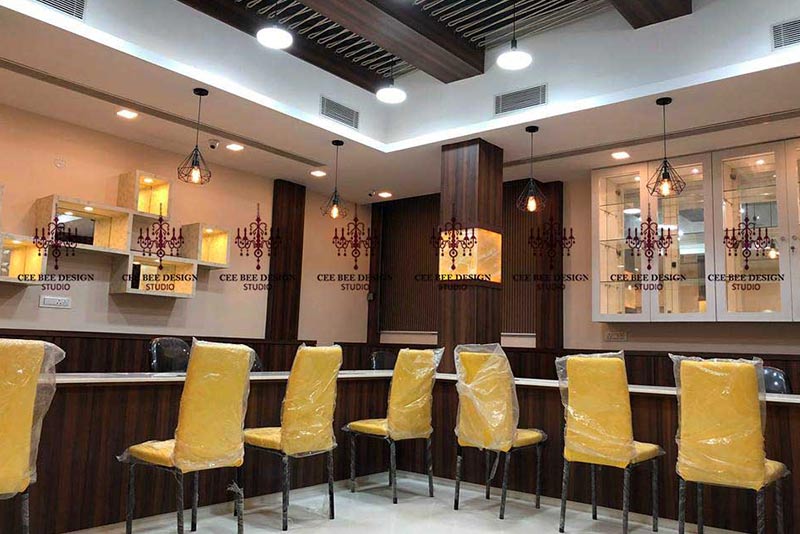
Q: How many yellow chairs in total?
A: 7